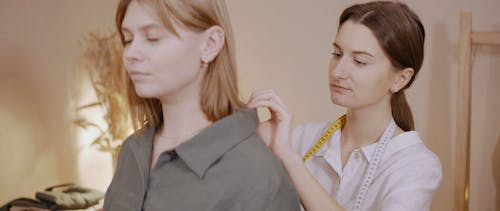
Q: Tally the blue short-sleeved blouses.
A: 0